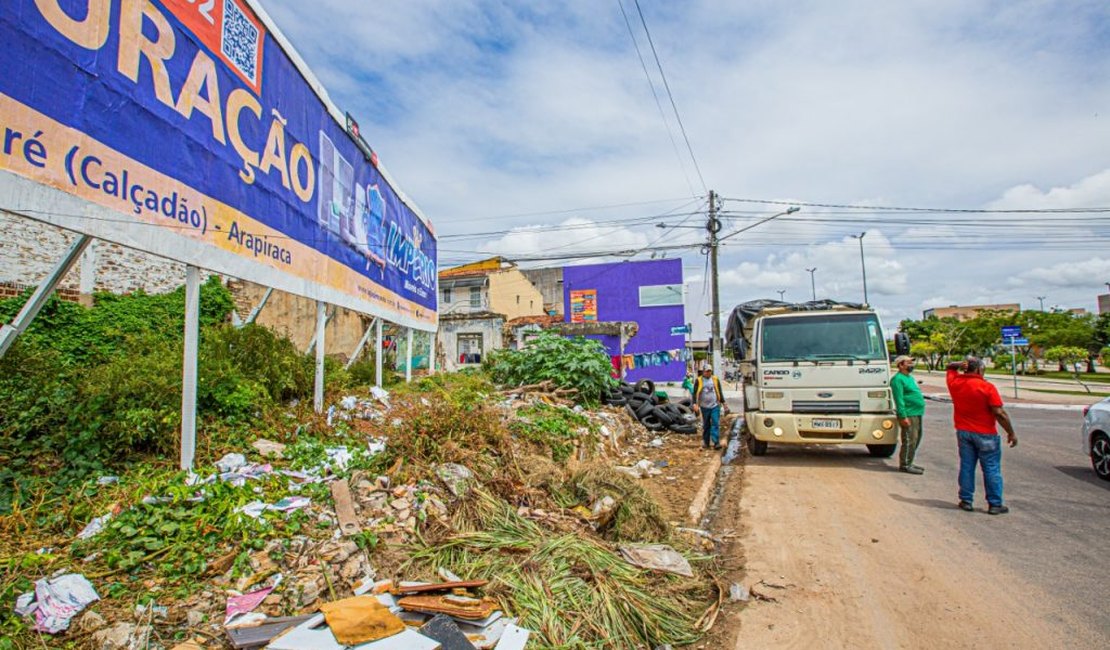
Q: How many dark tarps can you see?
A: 1